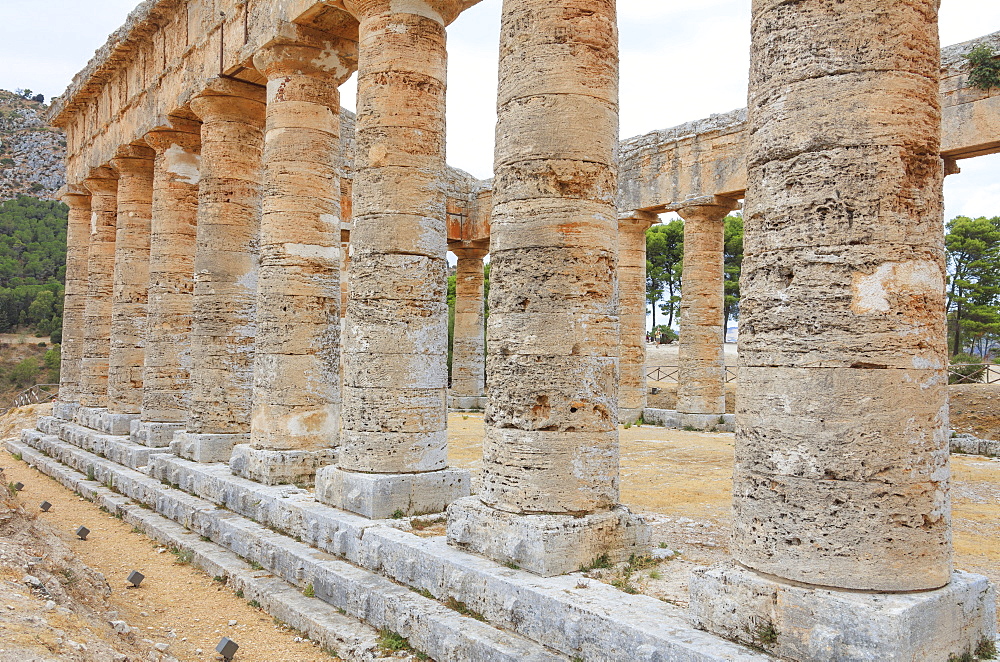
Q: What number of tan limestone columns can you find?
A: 12